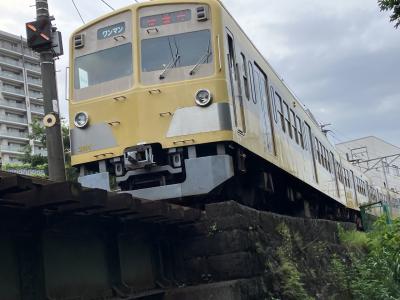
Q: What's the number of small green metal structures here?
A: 1